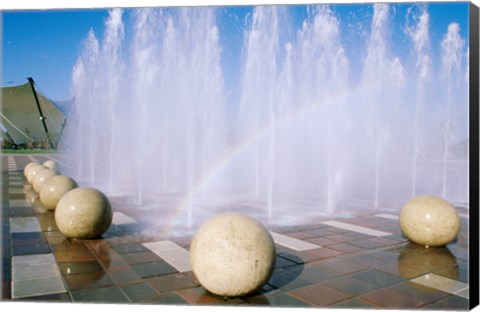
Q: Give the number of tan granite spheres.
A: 8